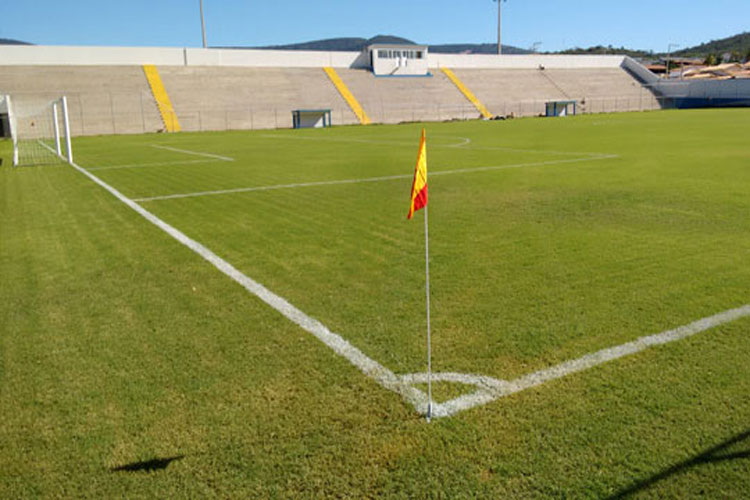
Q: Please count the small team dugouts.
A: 2